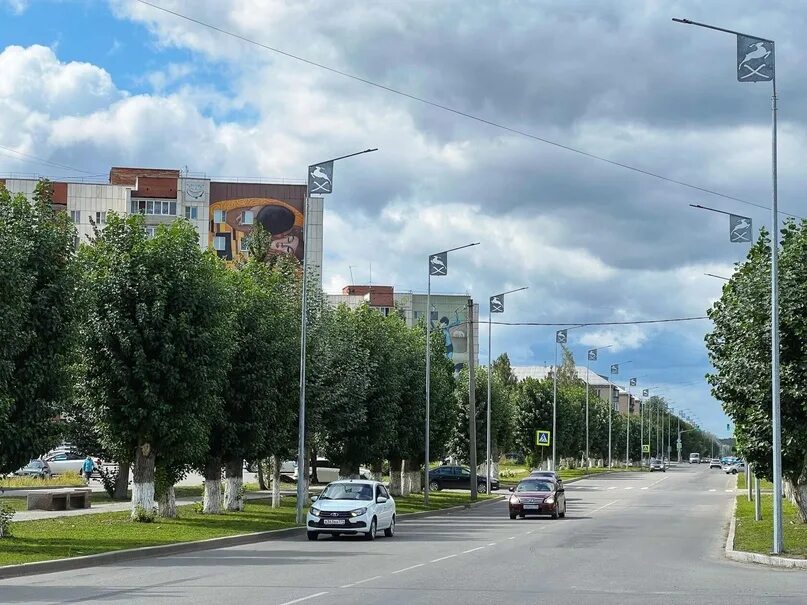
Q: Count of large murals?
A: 2